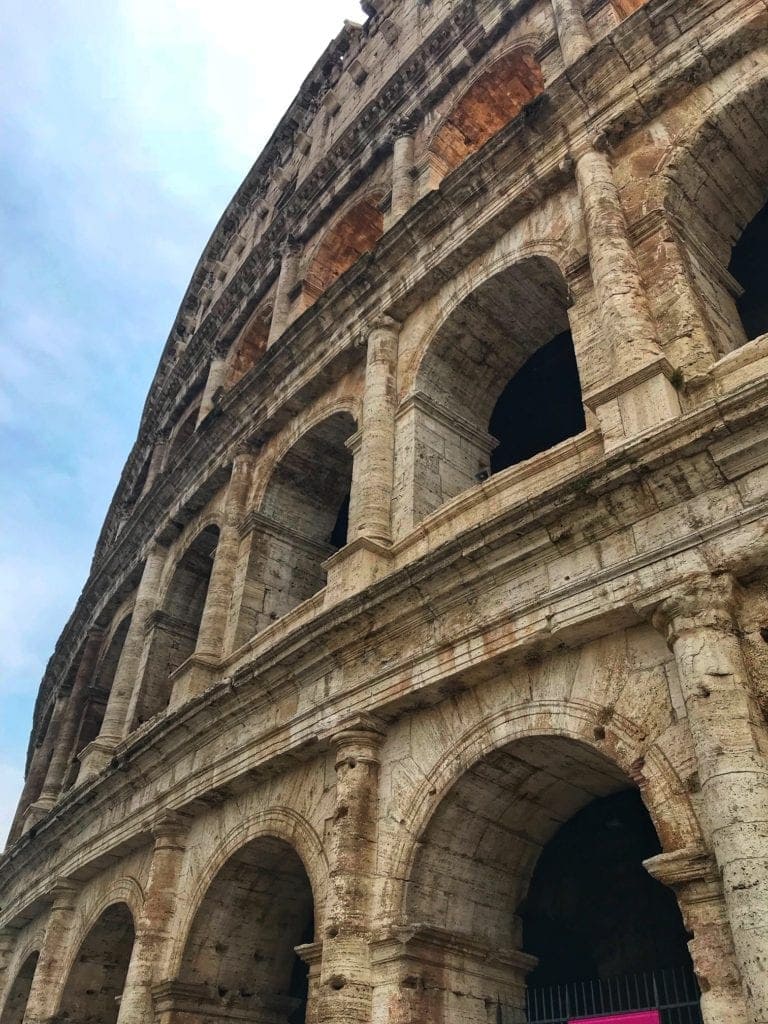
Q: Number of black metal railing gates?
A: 1